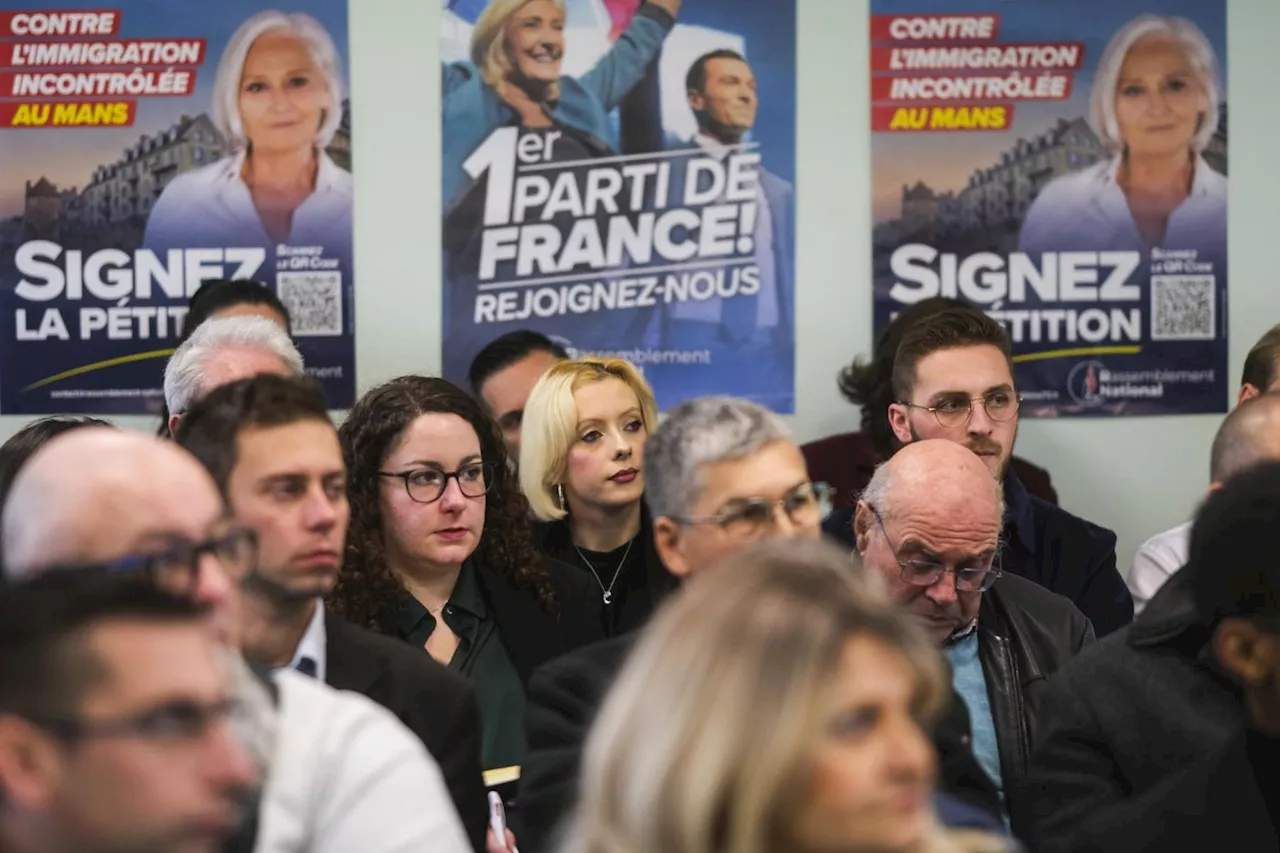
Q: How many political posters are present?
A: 3